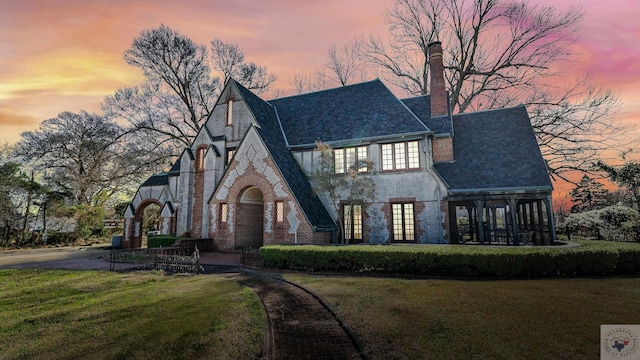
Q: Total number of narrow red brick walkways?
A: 1